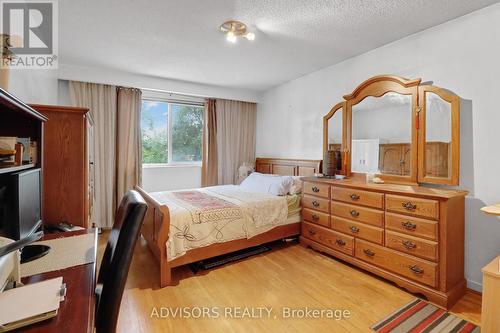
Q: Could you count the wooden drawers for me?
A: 11